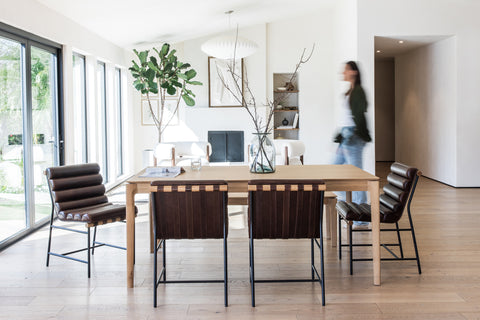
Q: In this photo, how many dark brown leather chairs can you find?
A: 4